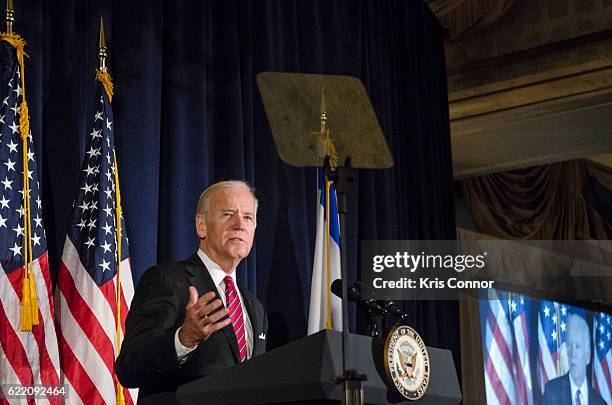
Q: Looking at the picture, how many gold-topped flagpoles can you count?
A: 3